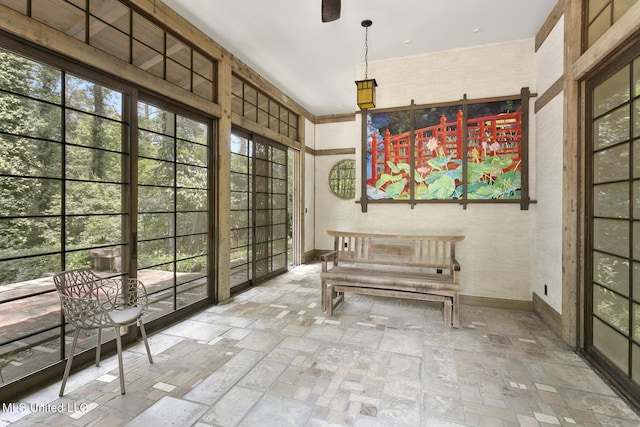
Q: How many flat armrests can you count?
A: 2